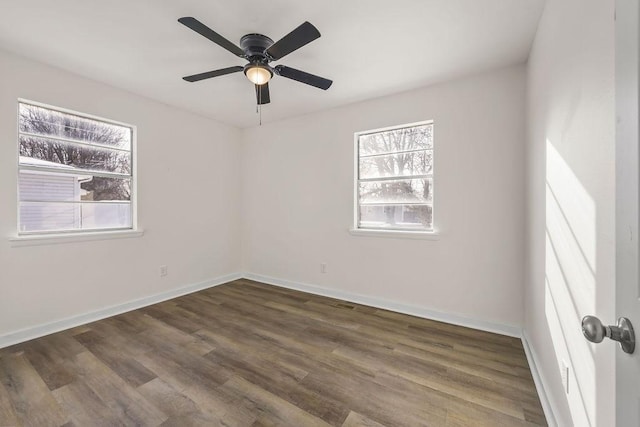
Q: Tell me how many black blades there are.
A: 5